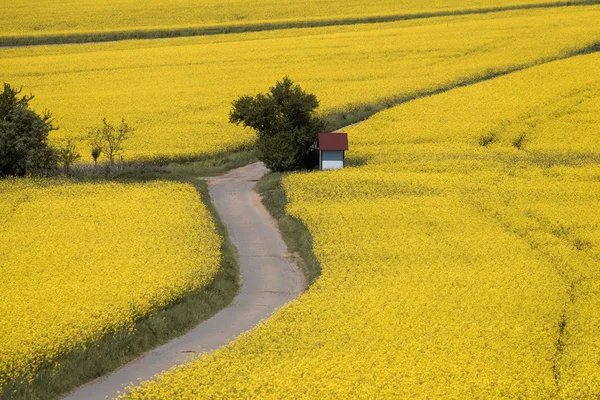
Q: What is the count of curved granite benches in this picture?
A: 0